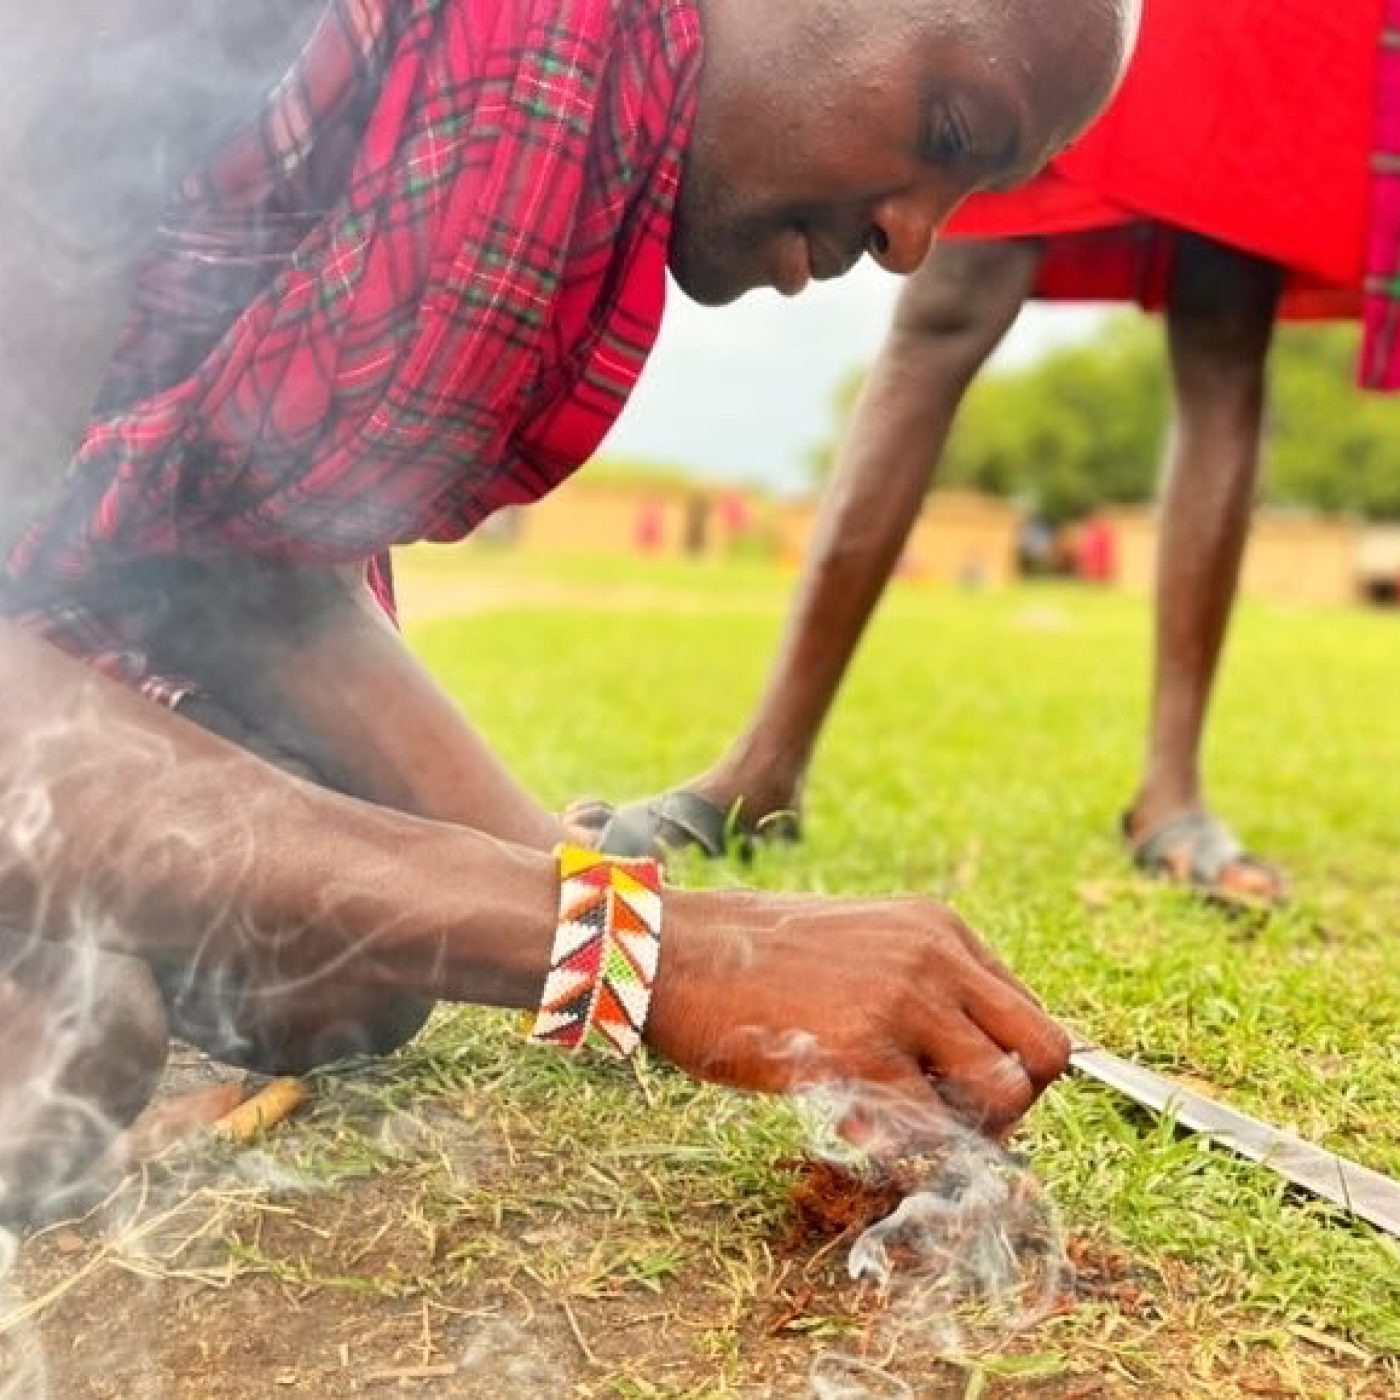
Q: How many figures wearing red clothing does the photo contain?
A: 2